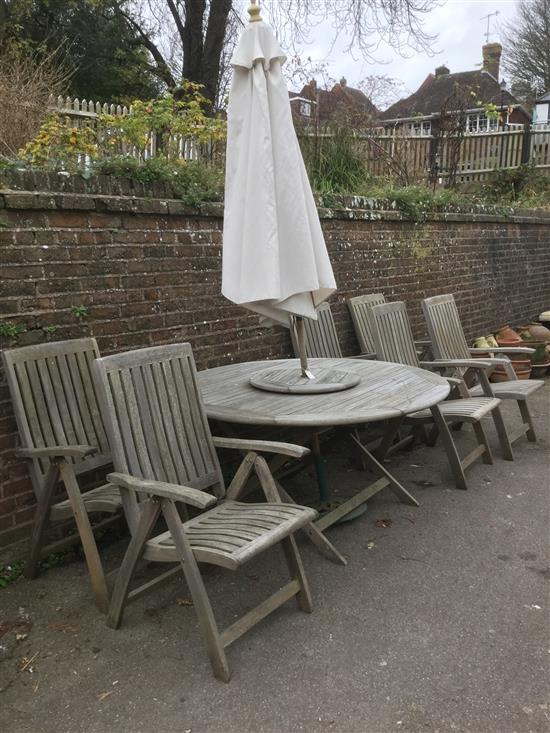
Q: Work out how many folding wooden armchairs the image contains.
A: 6